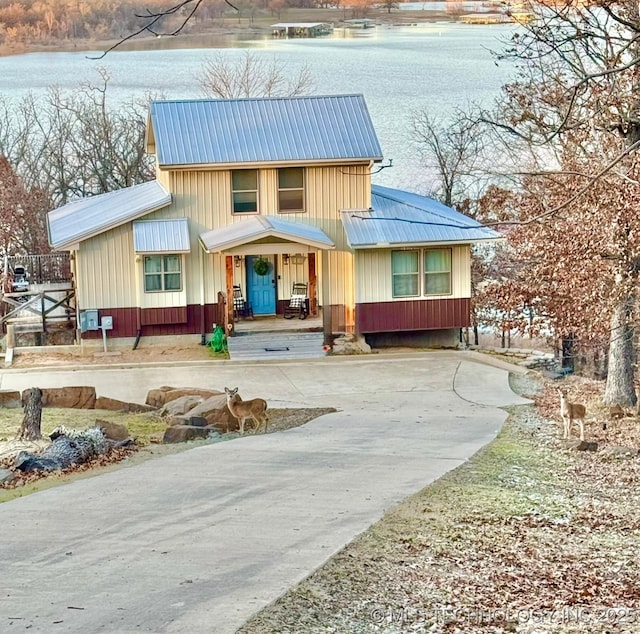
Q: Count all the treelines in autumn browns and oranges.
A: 1